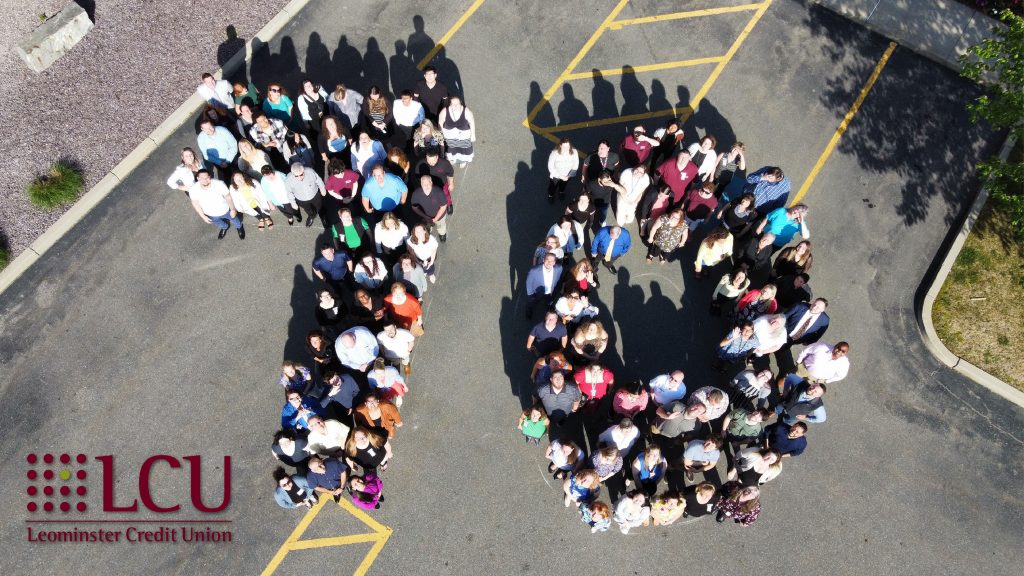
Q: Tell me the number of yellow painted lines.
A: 12